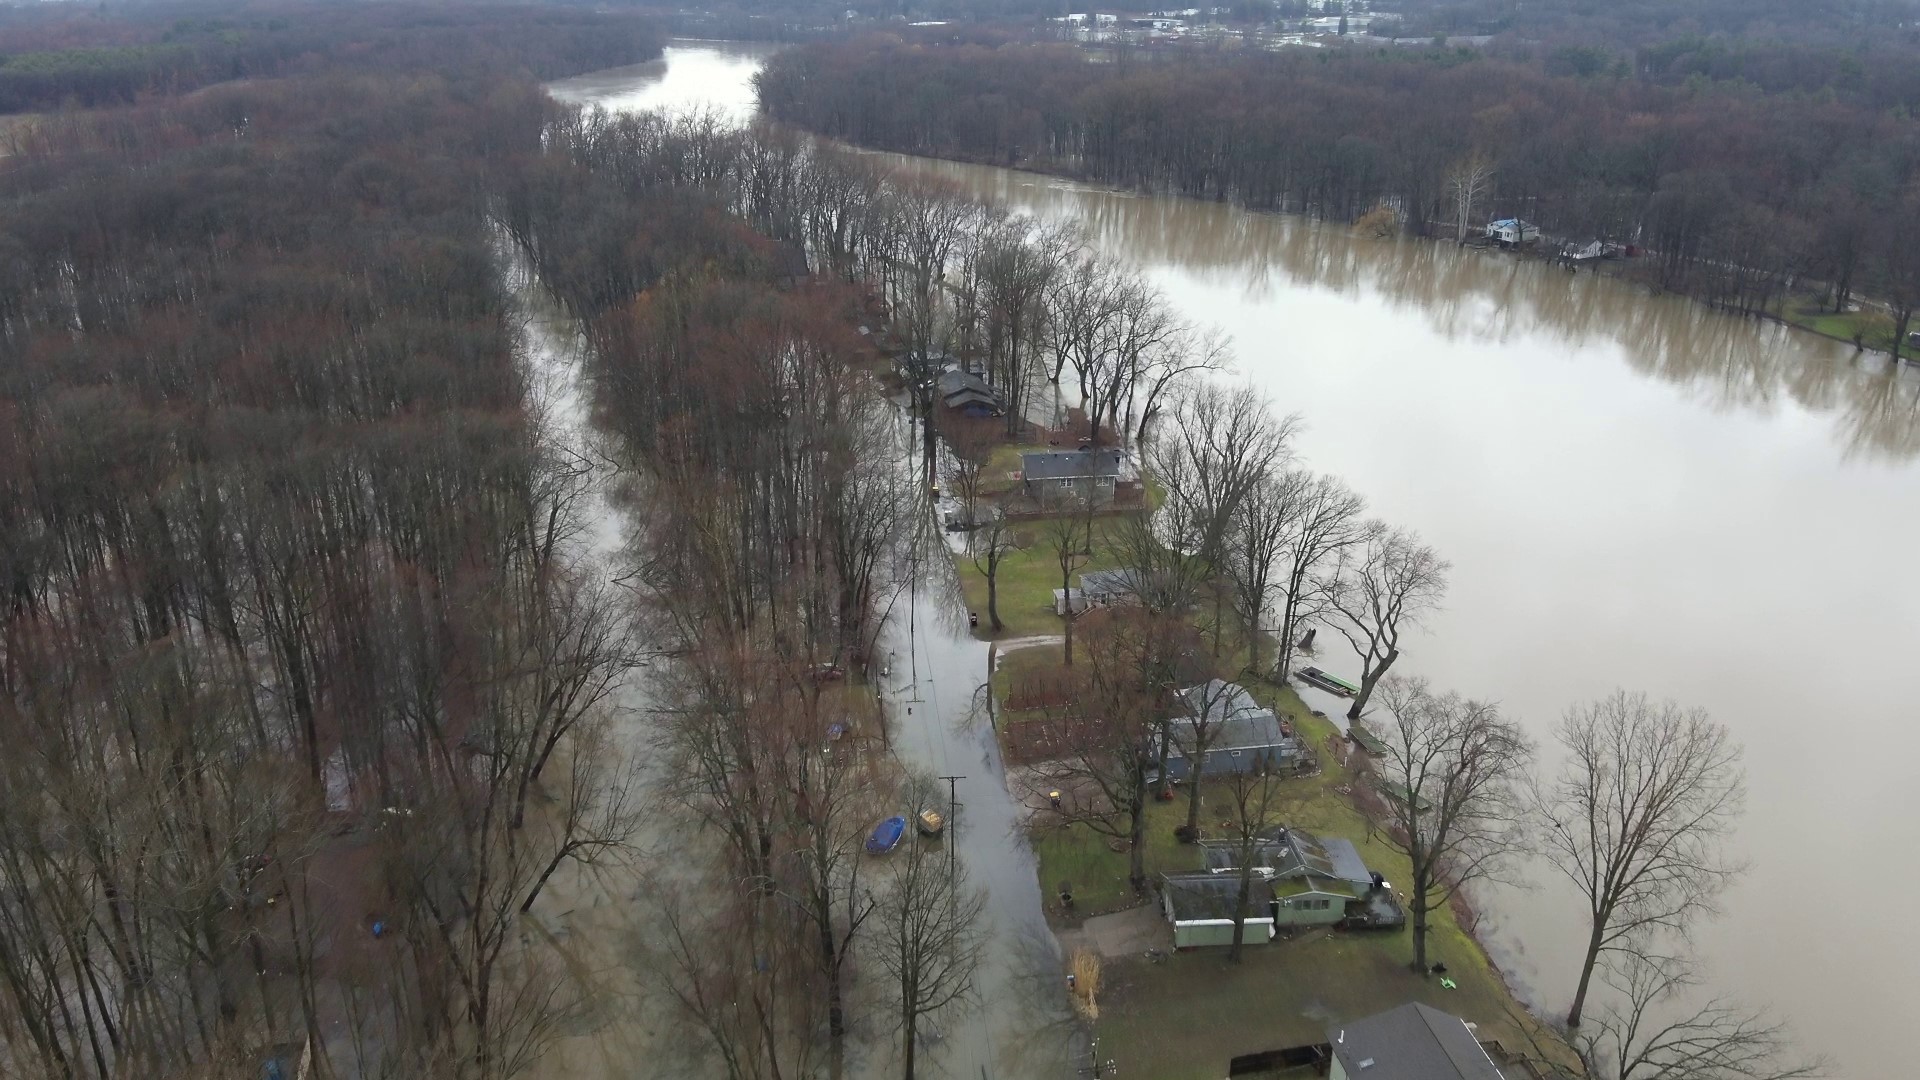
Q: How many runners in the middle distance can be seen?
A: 0